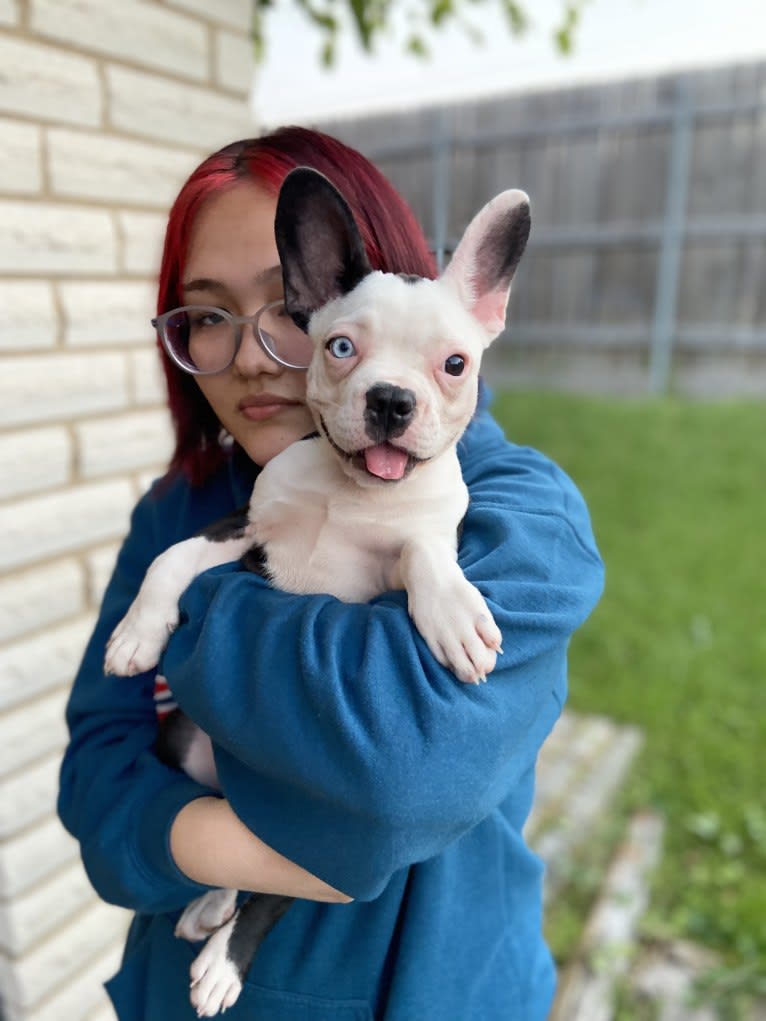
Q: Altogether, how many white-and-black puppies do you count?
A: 1